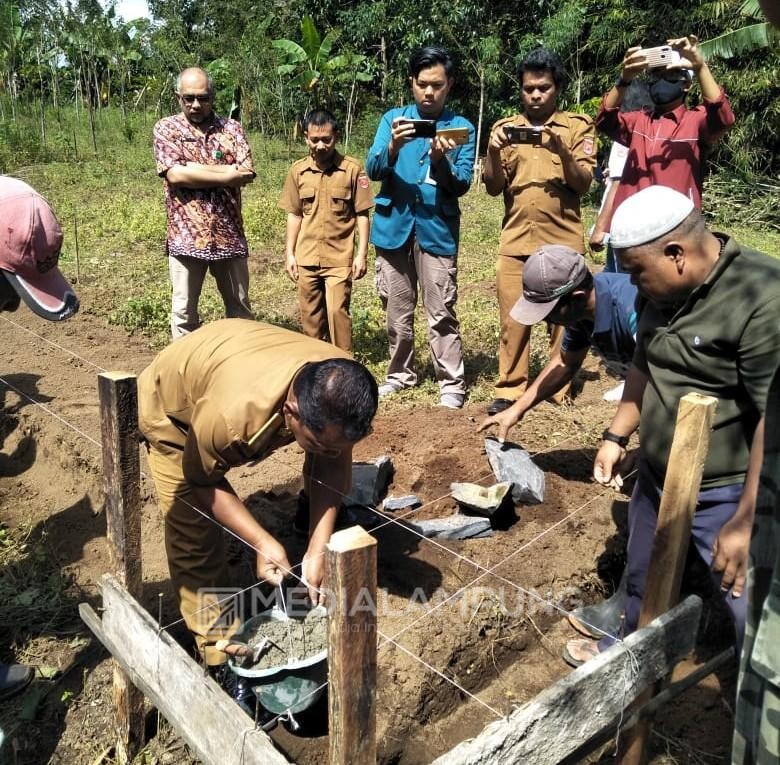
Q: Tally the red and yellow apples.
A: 0